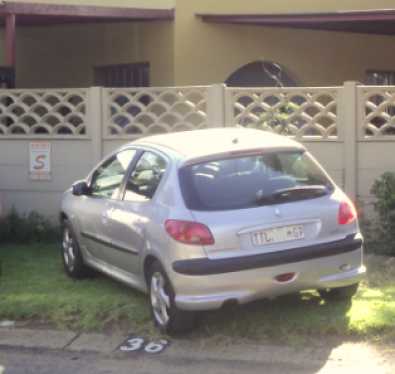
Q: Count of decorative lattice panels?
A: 4